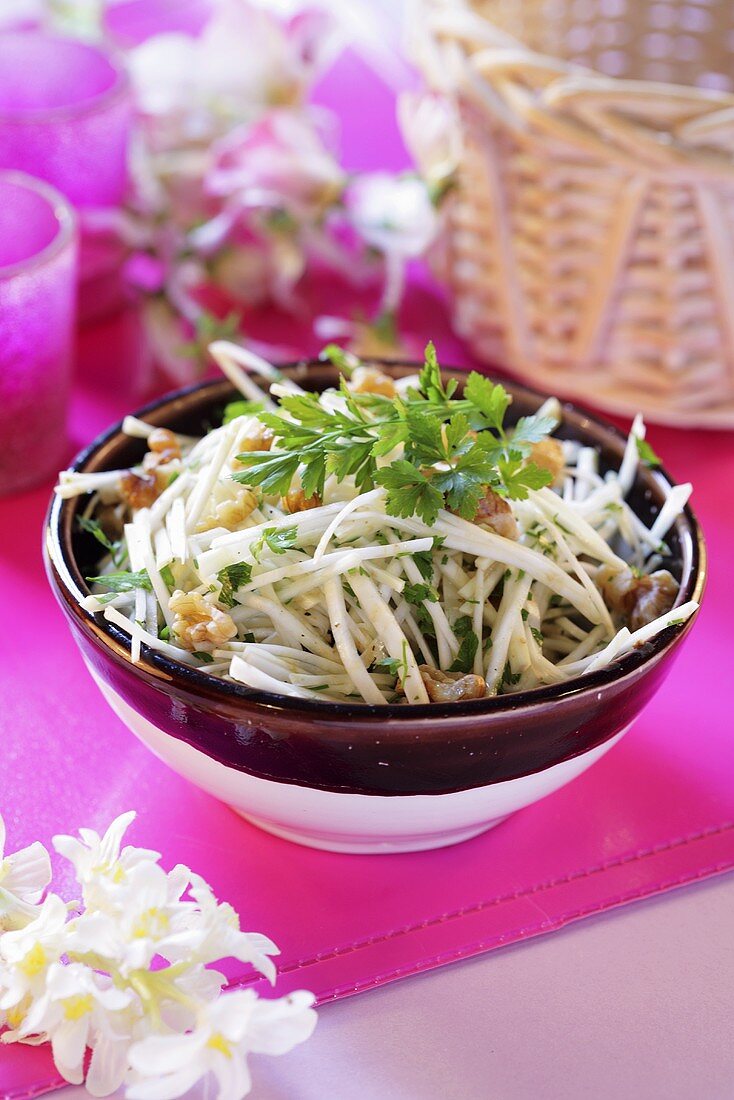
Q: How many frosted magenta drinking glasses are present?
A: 2